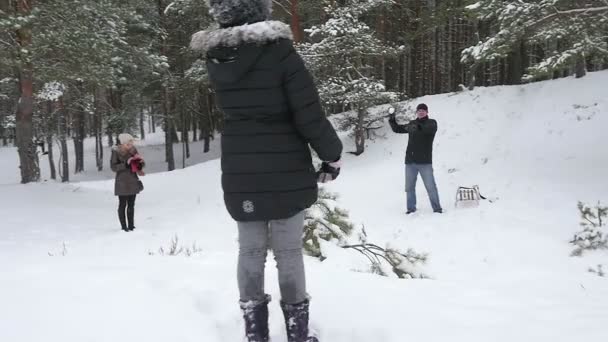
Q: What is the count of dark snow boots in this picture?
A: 2